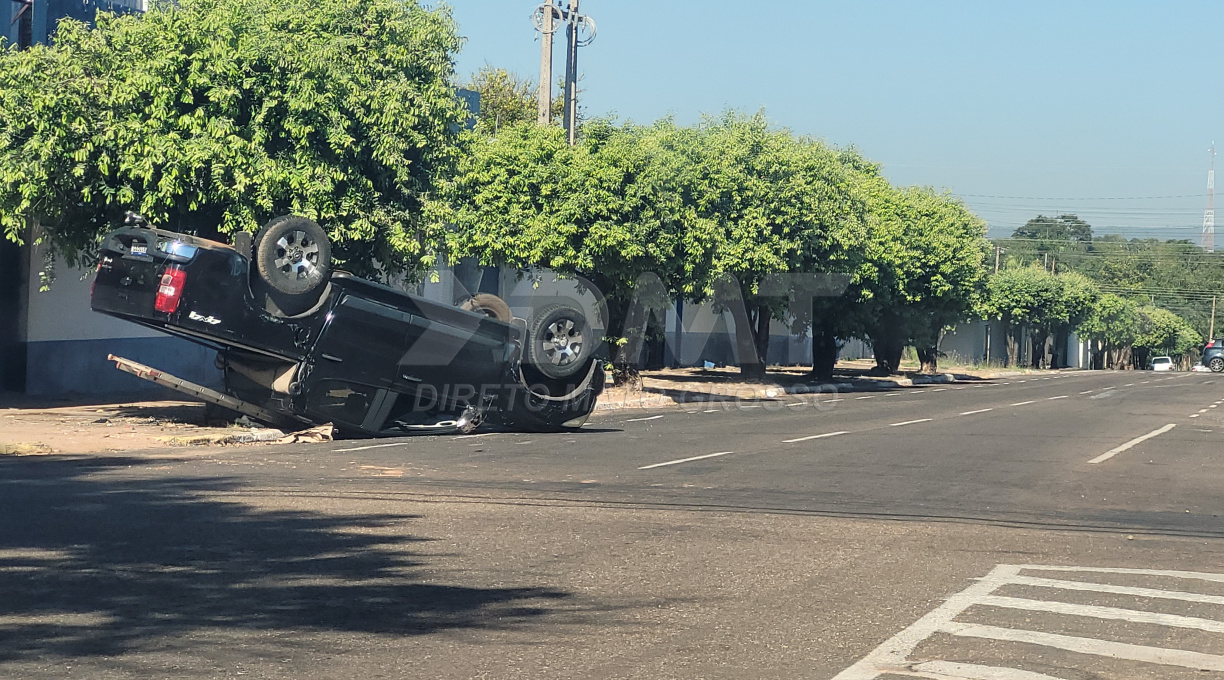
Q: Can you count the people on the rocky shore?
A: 0